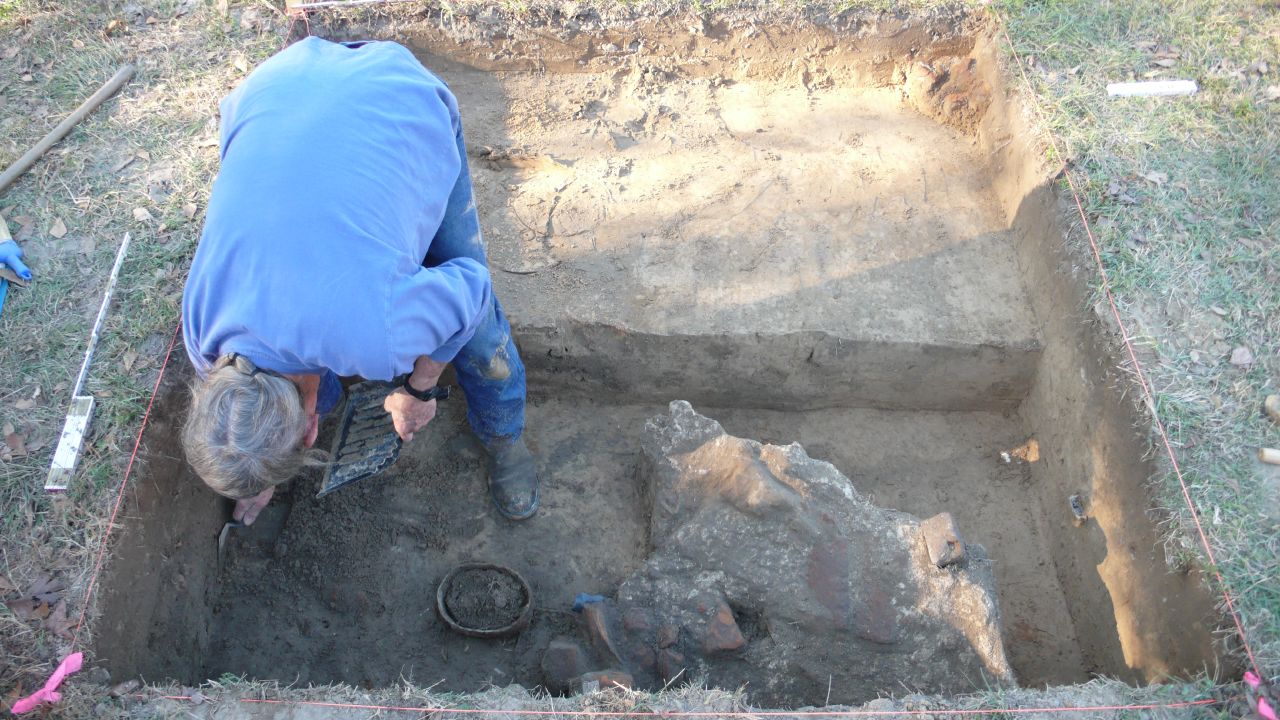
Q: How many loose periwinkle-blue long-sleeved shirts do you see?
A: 1